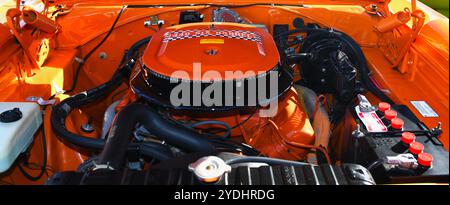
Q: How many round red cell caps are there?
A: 6